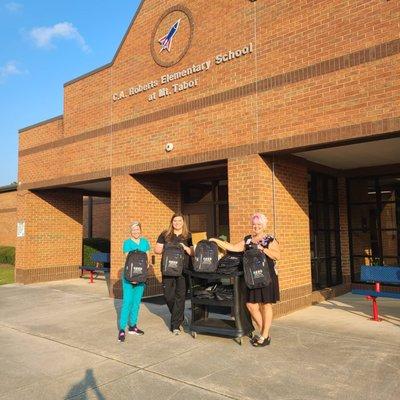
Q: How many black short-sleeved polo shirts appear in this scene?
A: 1